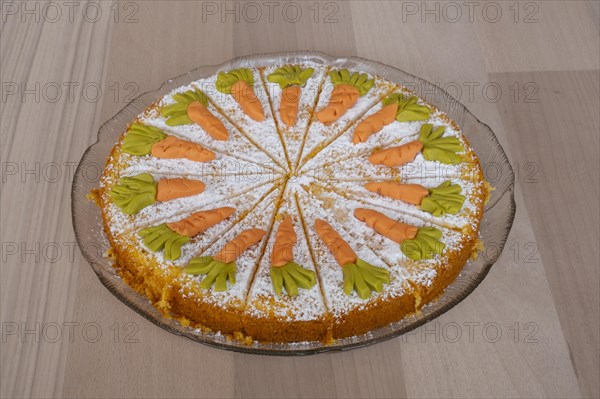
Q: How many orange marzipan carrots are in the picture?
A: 14